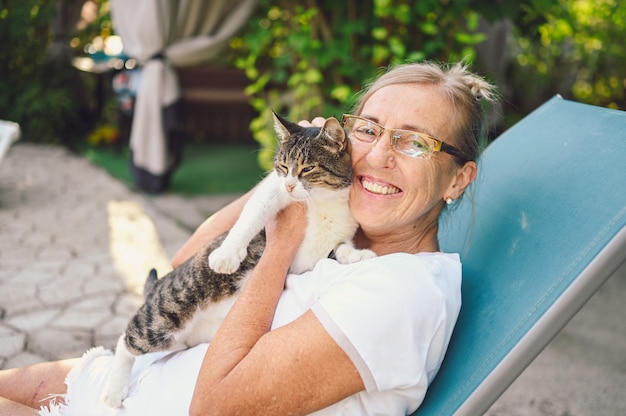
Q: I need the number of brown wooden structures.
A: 1